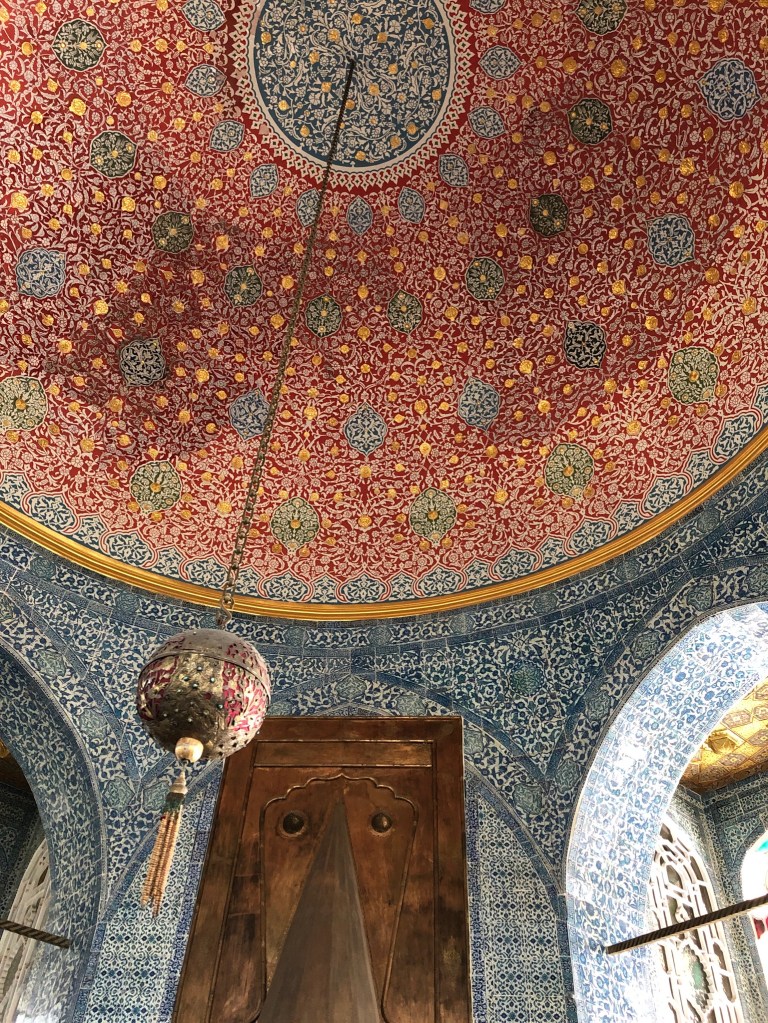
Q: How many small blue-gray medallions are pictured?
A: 11